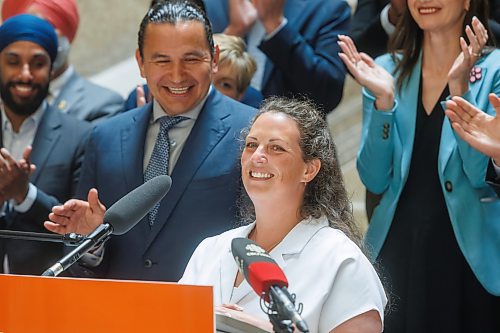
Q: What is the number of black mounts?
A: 2